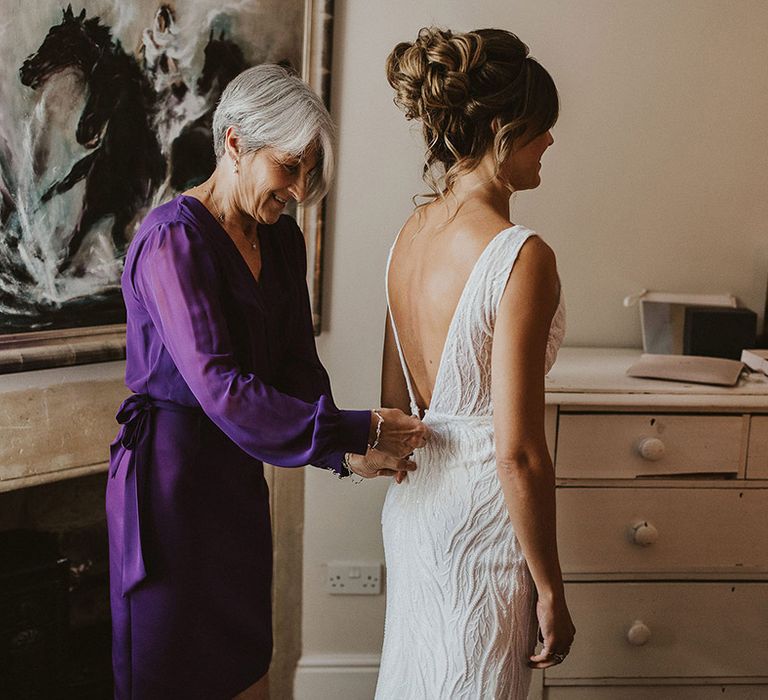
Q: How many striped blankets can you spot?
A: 0